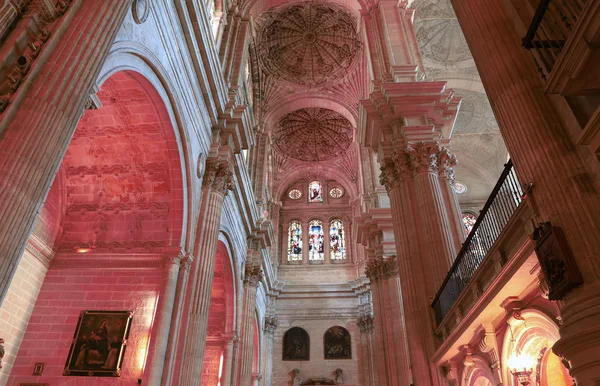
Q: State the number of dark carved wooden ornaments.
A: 1